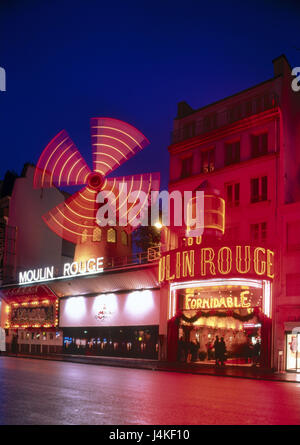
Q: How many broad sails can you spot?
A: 4